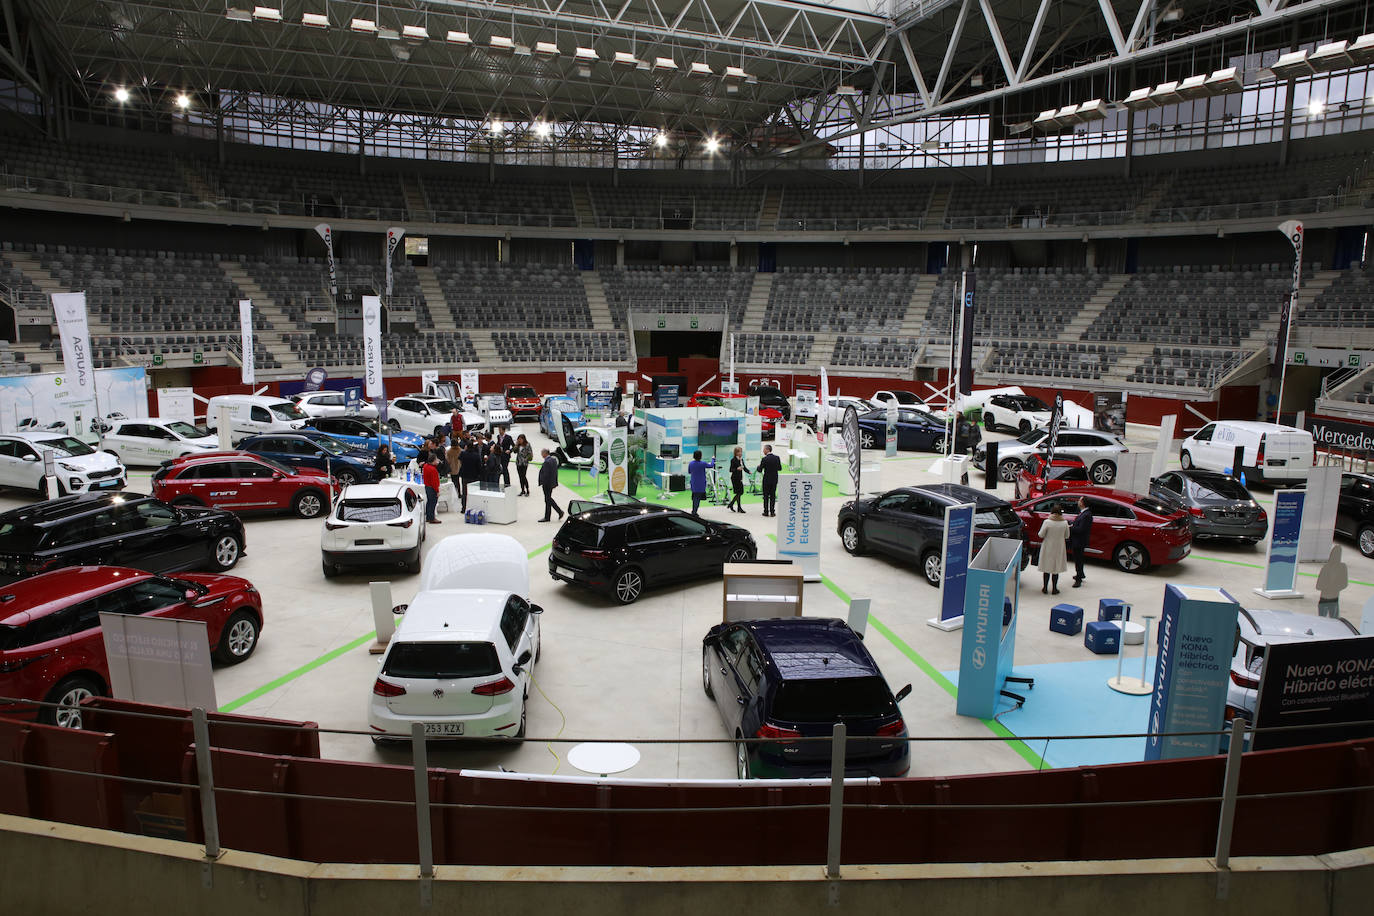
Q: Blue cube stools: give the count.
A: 3